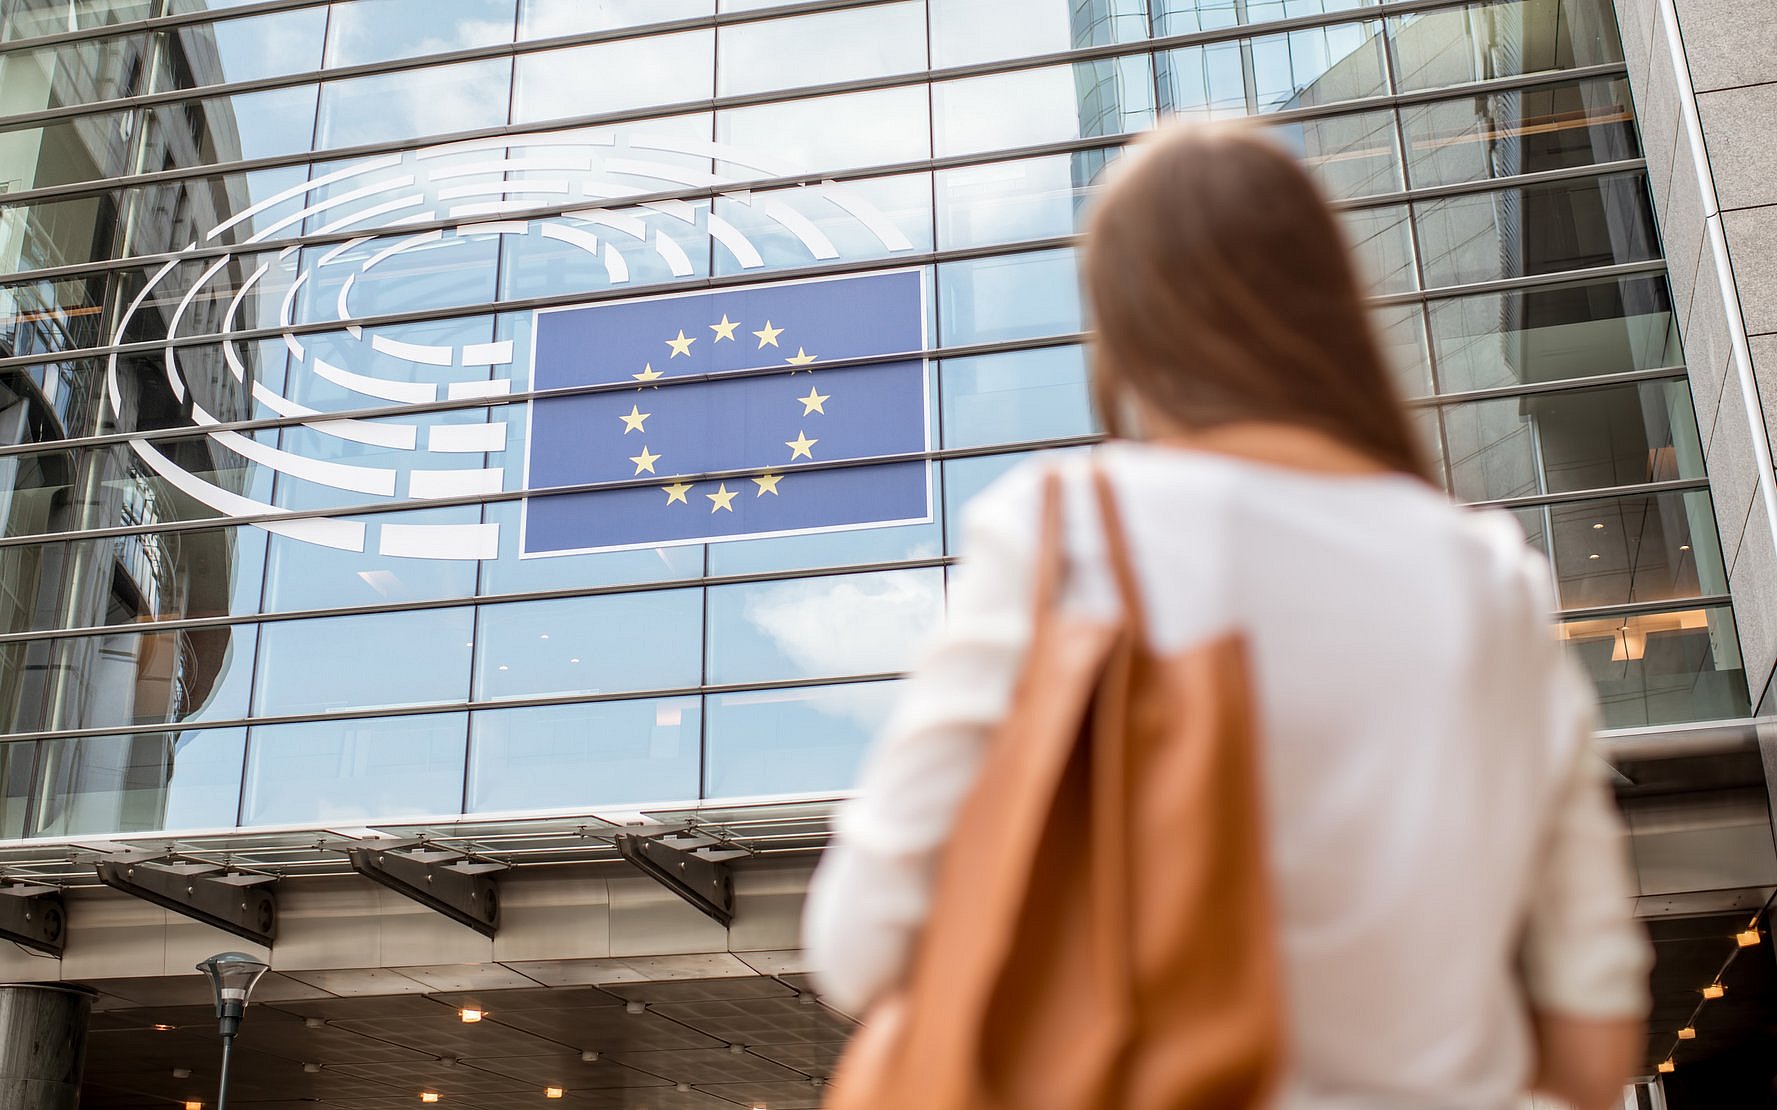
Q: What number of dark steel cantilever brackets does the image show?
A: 4